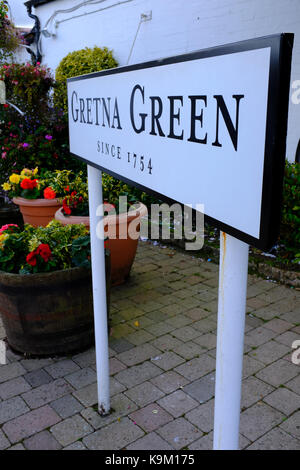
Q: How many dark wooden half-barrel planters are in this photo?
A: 1